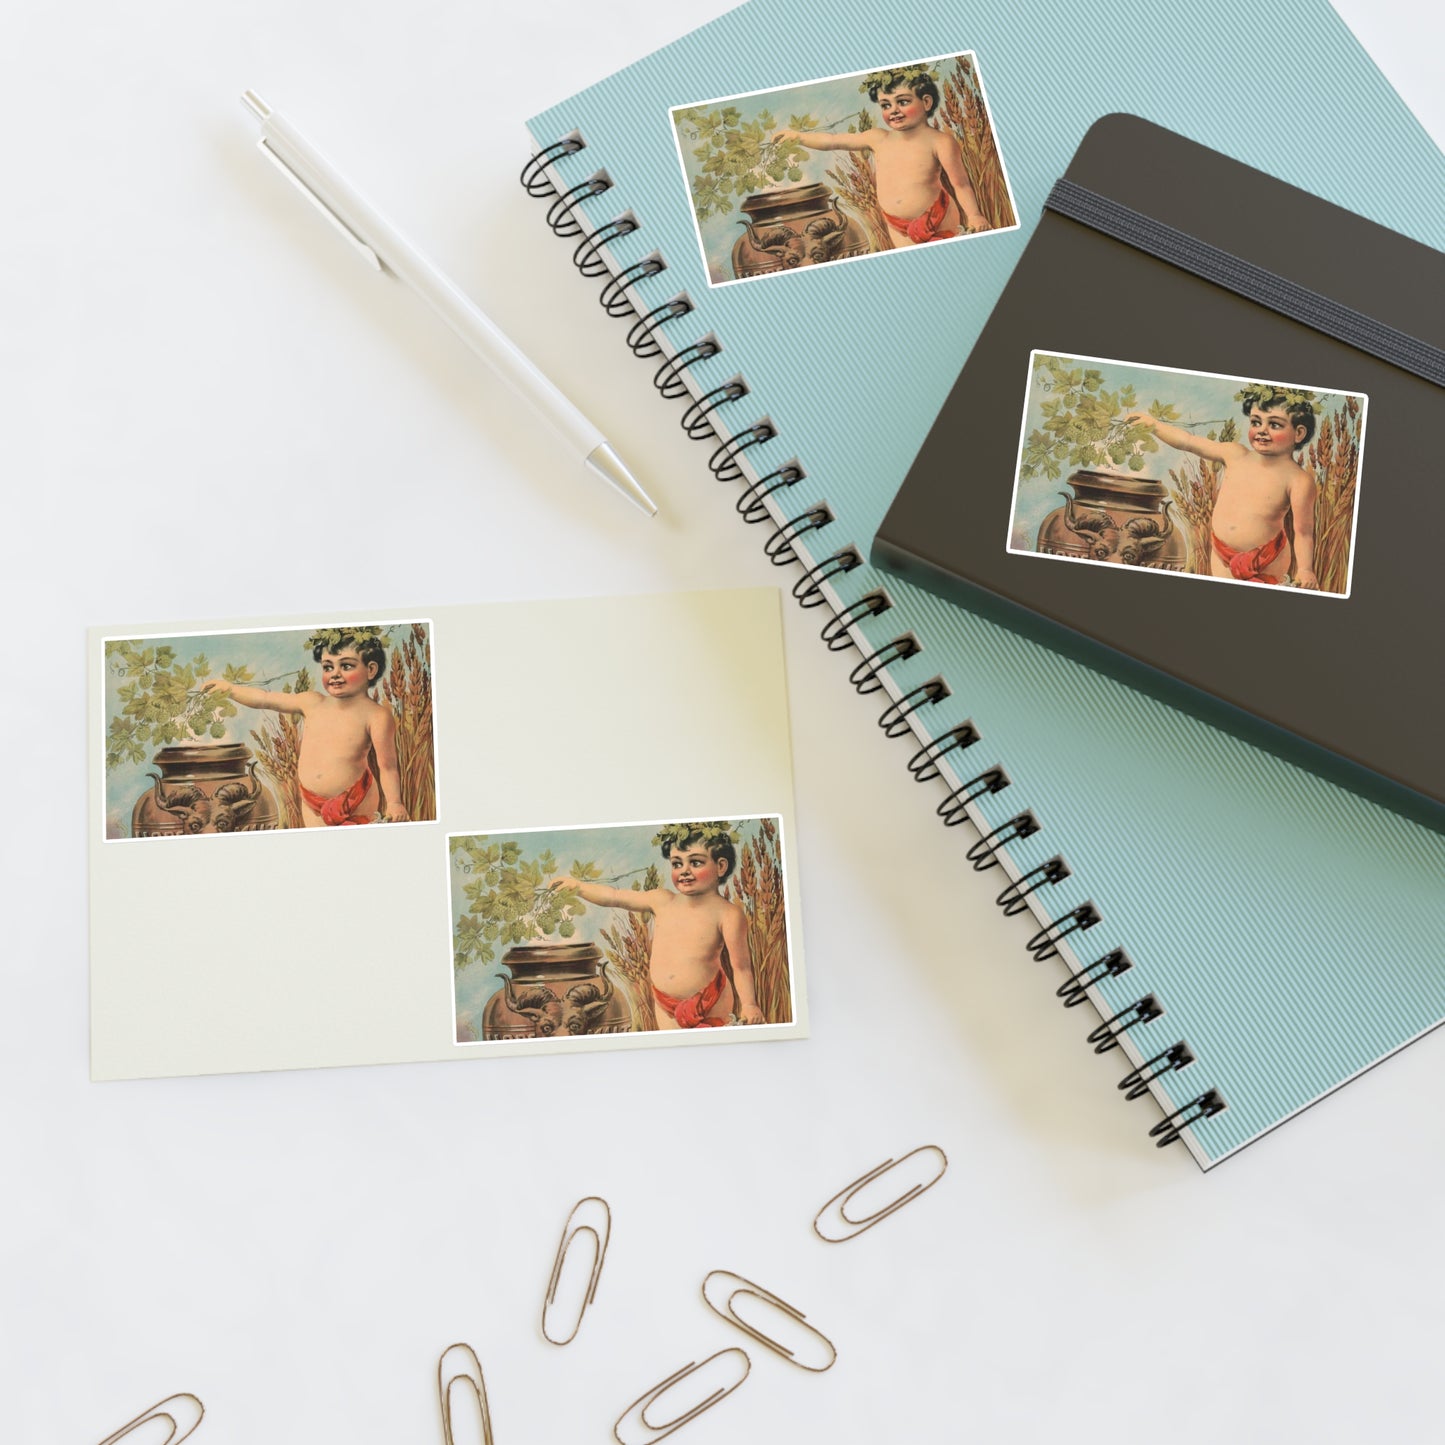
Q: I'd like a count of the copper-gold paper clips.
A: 6